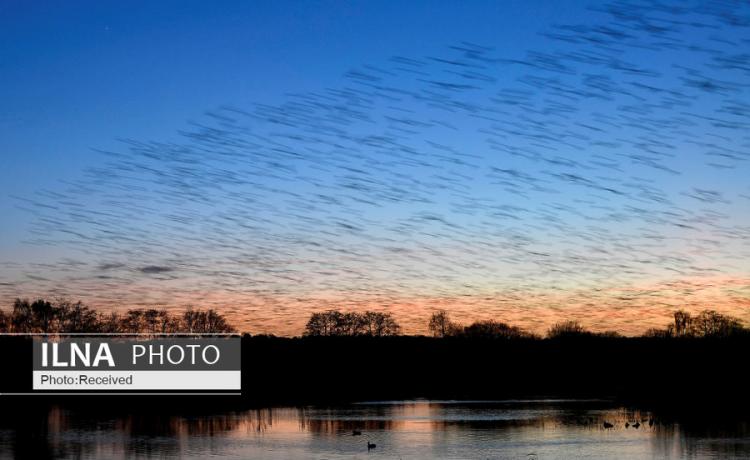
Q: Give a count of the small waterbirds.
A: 6